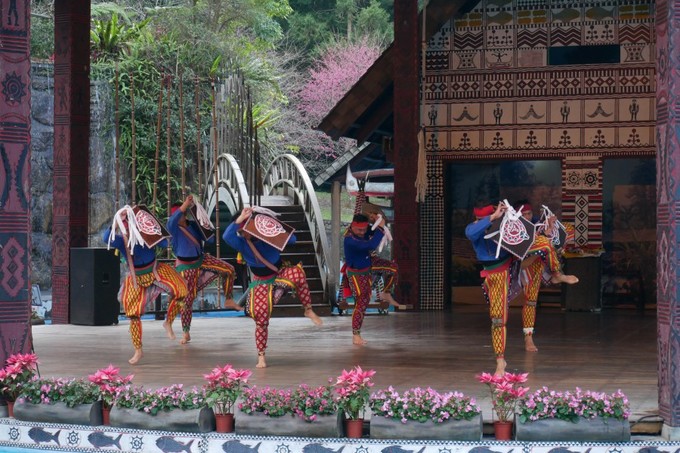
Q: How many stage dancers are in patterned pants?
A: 6